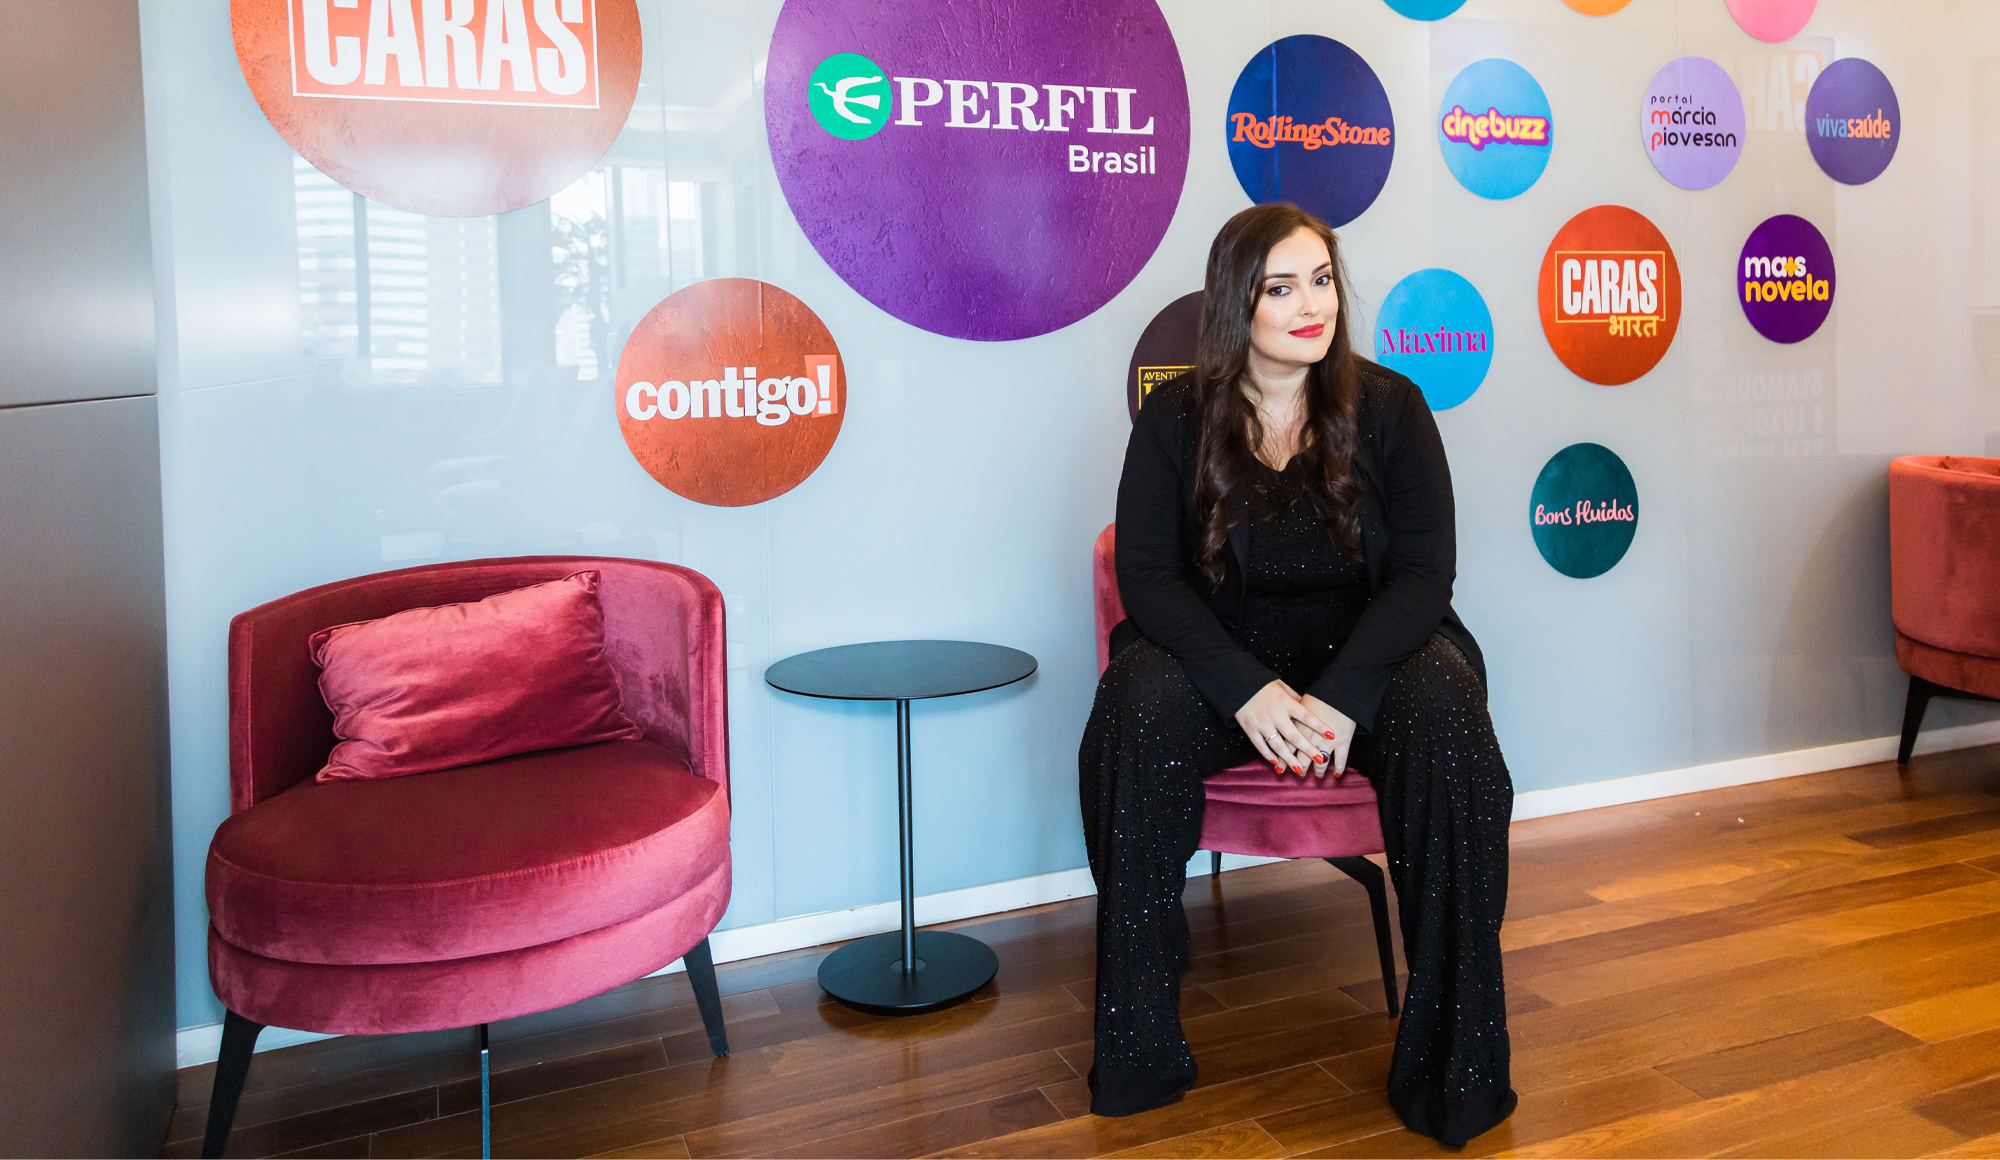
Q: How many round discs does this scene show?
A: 15